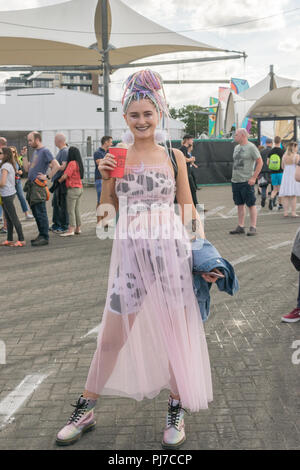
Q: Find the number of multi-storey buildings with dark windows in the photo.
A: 1